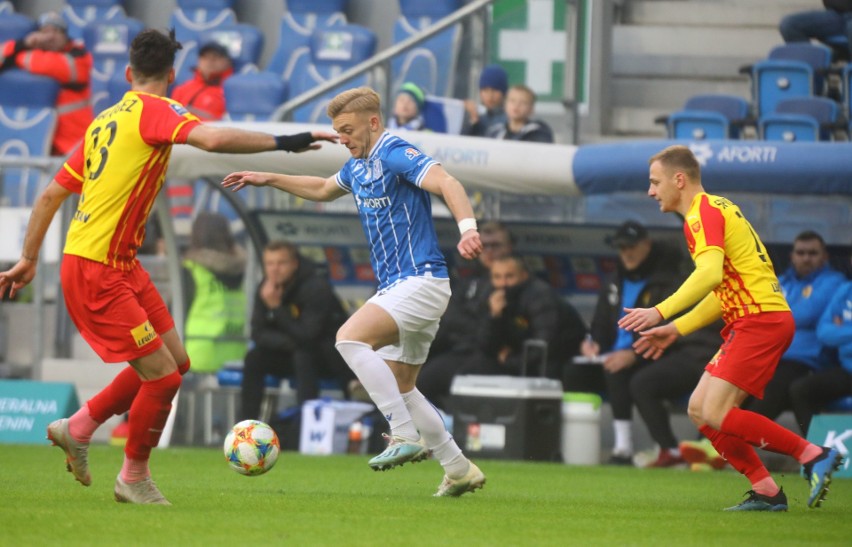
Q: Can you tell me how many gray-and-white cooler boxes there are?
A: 1